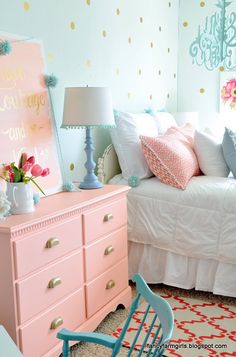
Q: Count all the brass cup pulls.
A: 6